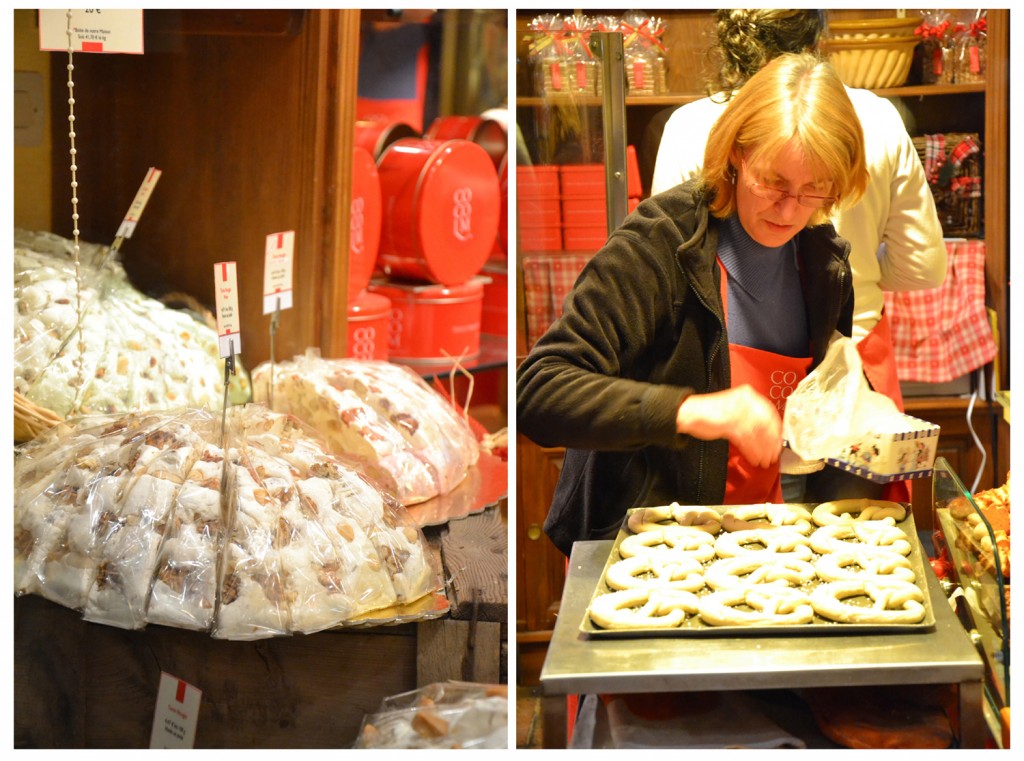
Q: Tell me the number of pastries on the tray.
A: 12